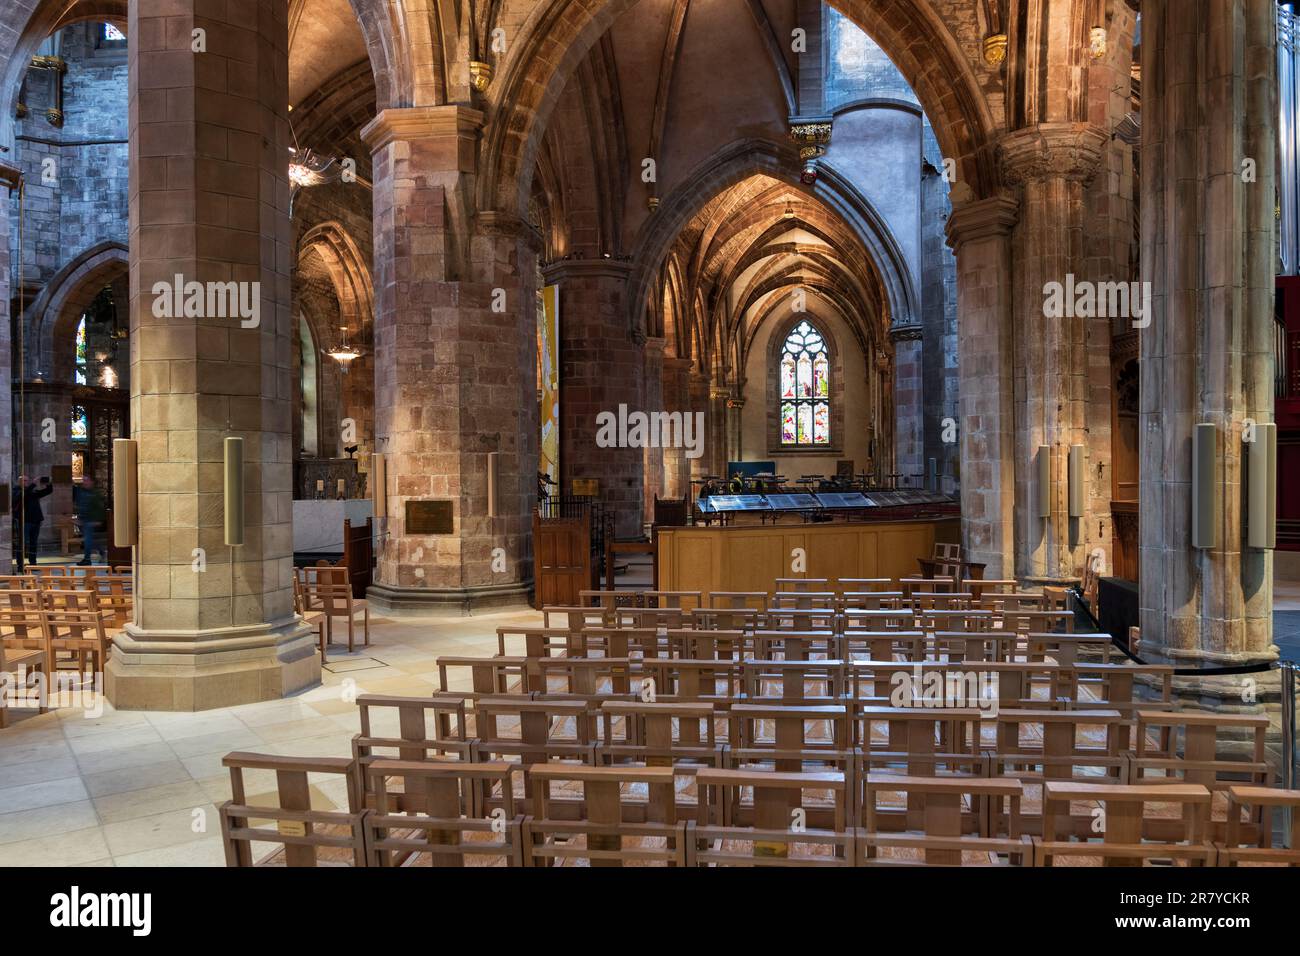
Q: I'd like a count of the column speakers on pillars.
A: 8